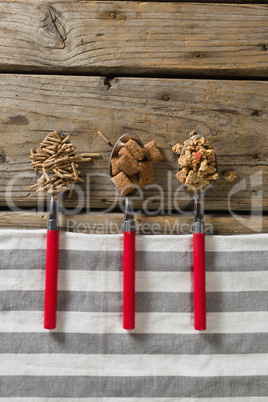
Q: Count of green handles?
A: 0